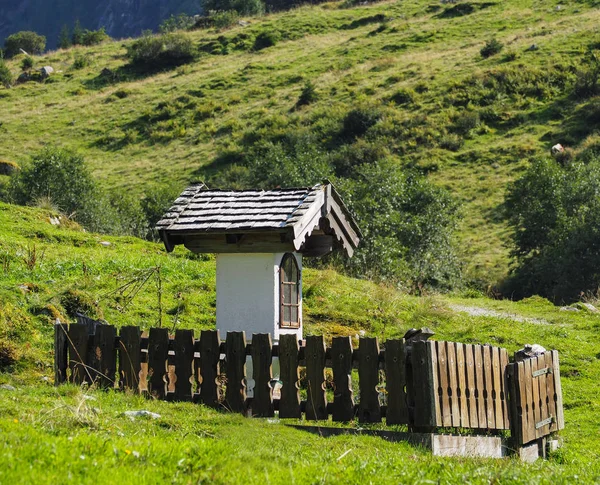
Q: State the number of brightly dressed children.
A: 0